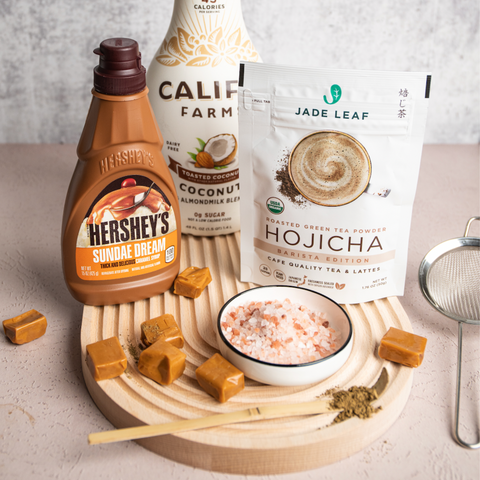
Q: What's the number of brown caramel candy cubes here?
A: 7